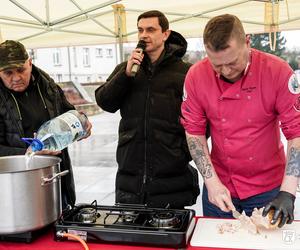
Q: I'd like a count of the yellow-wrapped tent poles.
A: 2